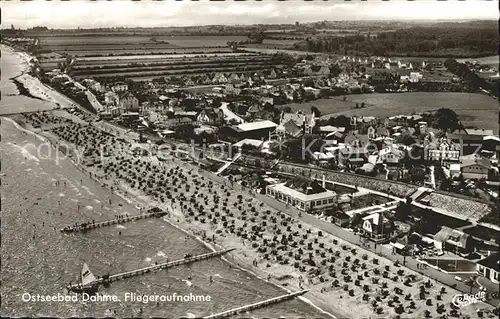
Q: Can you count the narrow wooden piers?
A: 3